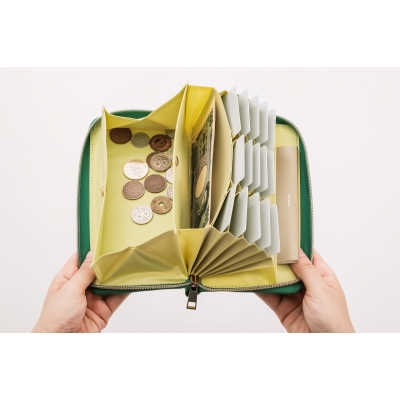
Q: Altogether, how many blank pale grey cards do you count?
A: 15